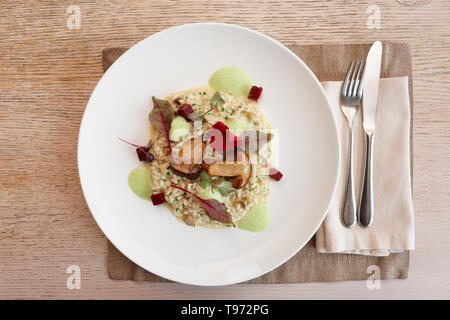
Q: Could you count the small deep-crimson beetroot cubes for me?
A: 5